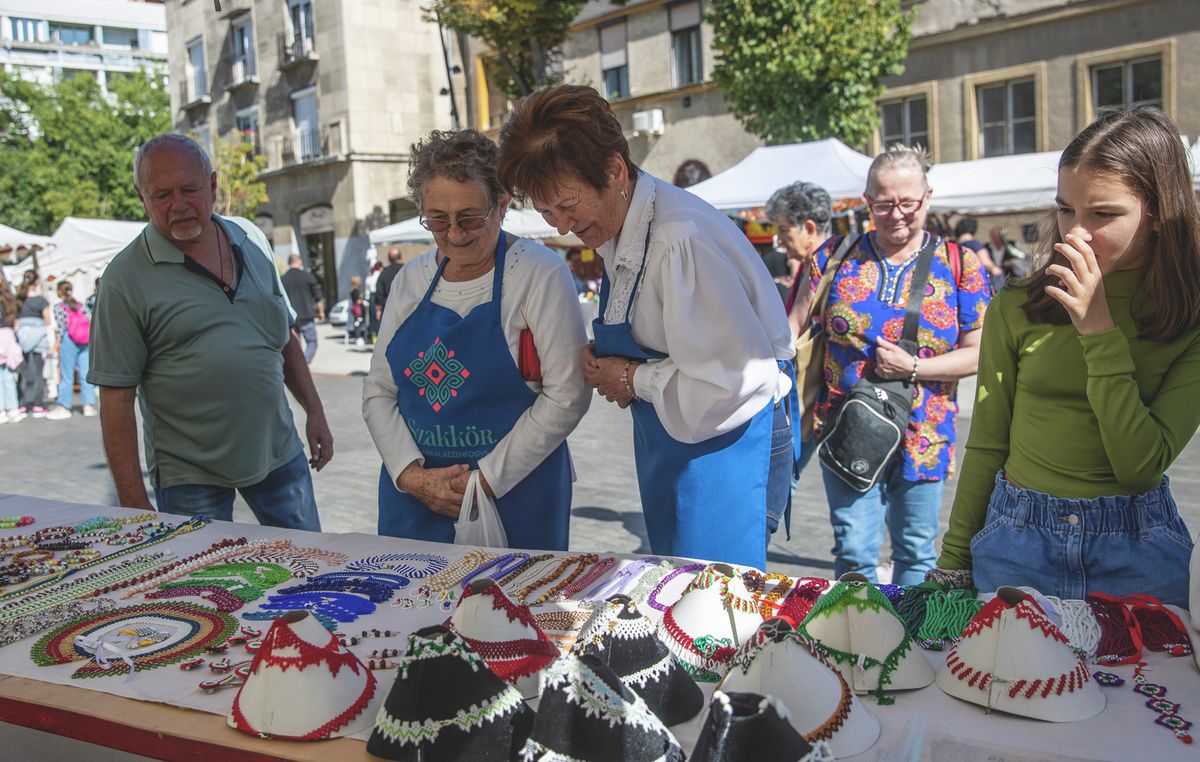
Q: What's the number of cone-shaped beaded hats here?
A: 10